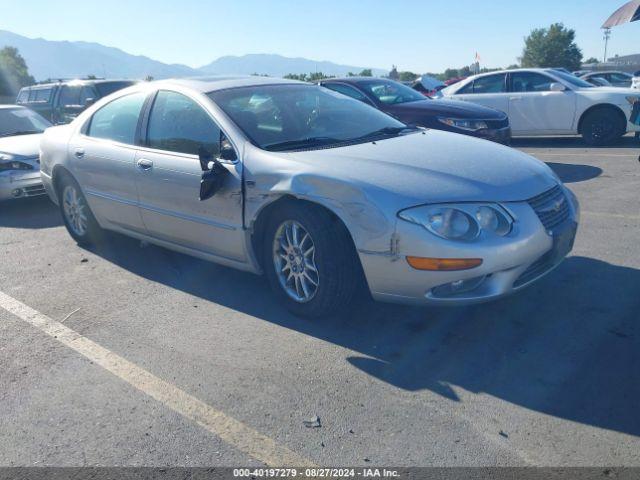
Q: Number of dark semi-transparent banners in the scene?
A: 1